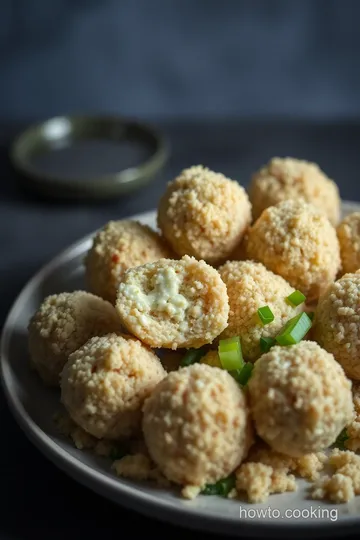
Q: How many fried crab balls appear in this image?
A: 12